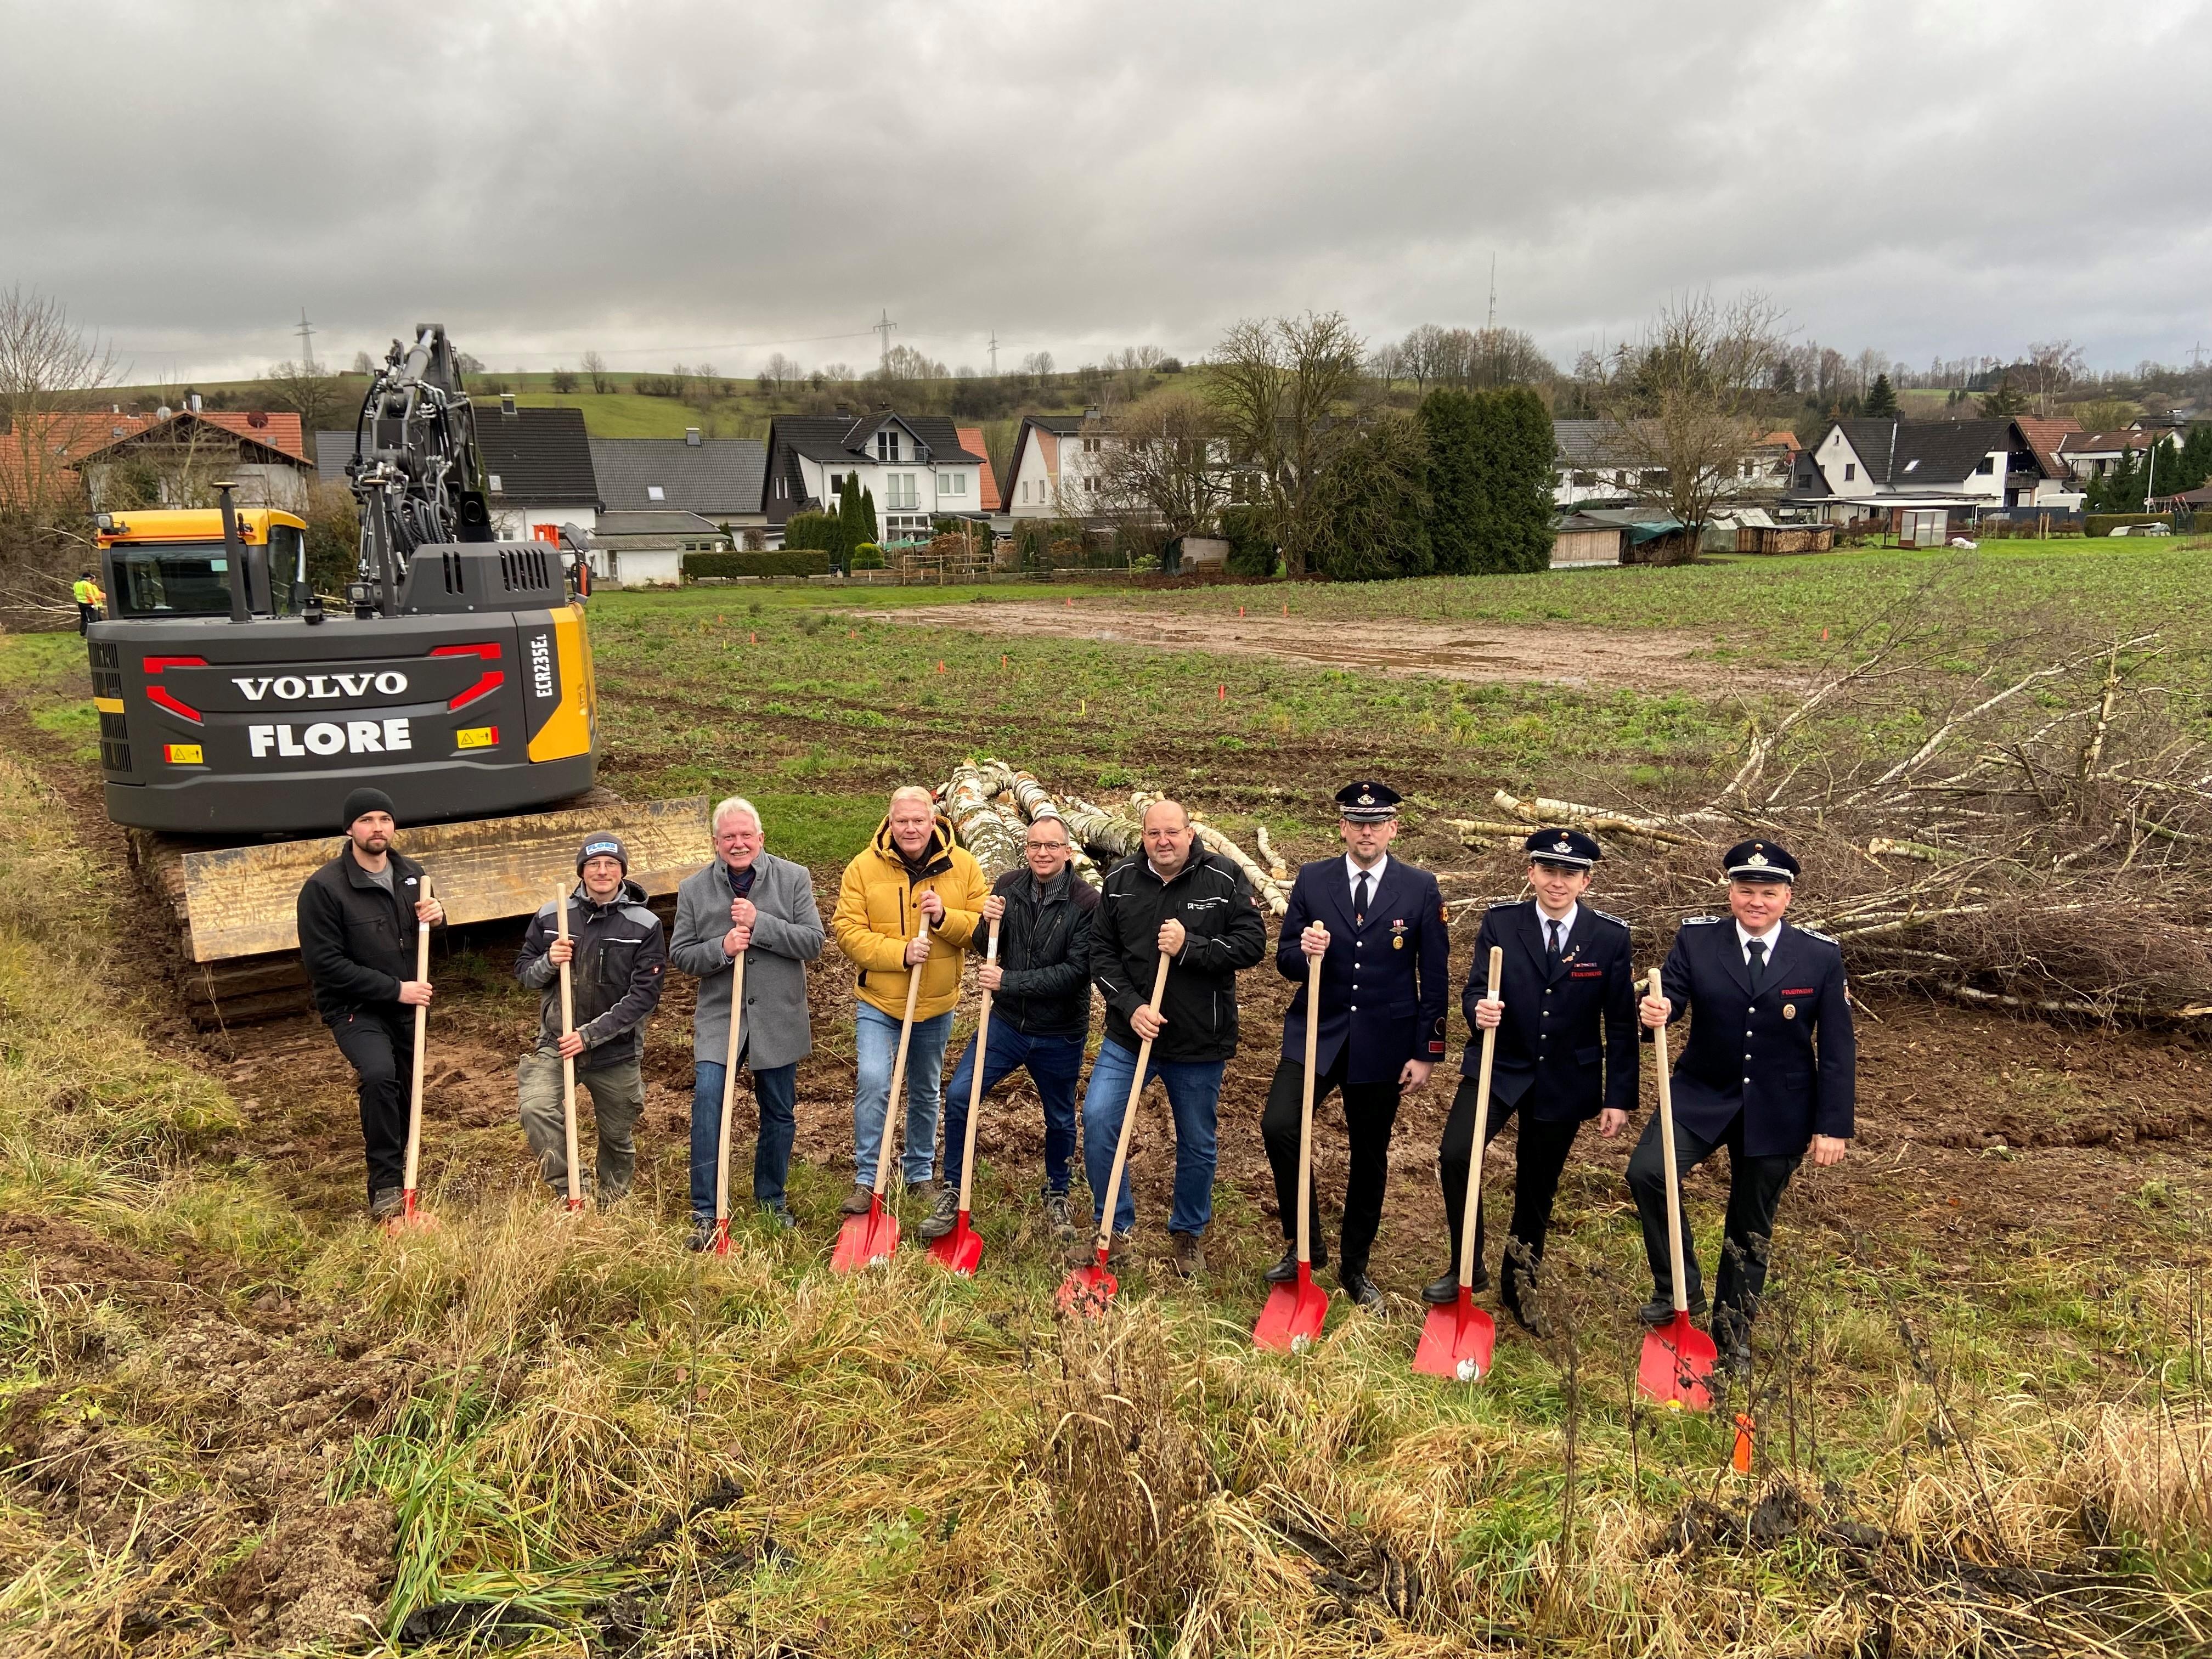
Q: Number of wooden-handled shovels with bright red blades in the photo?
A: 9